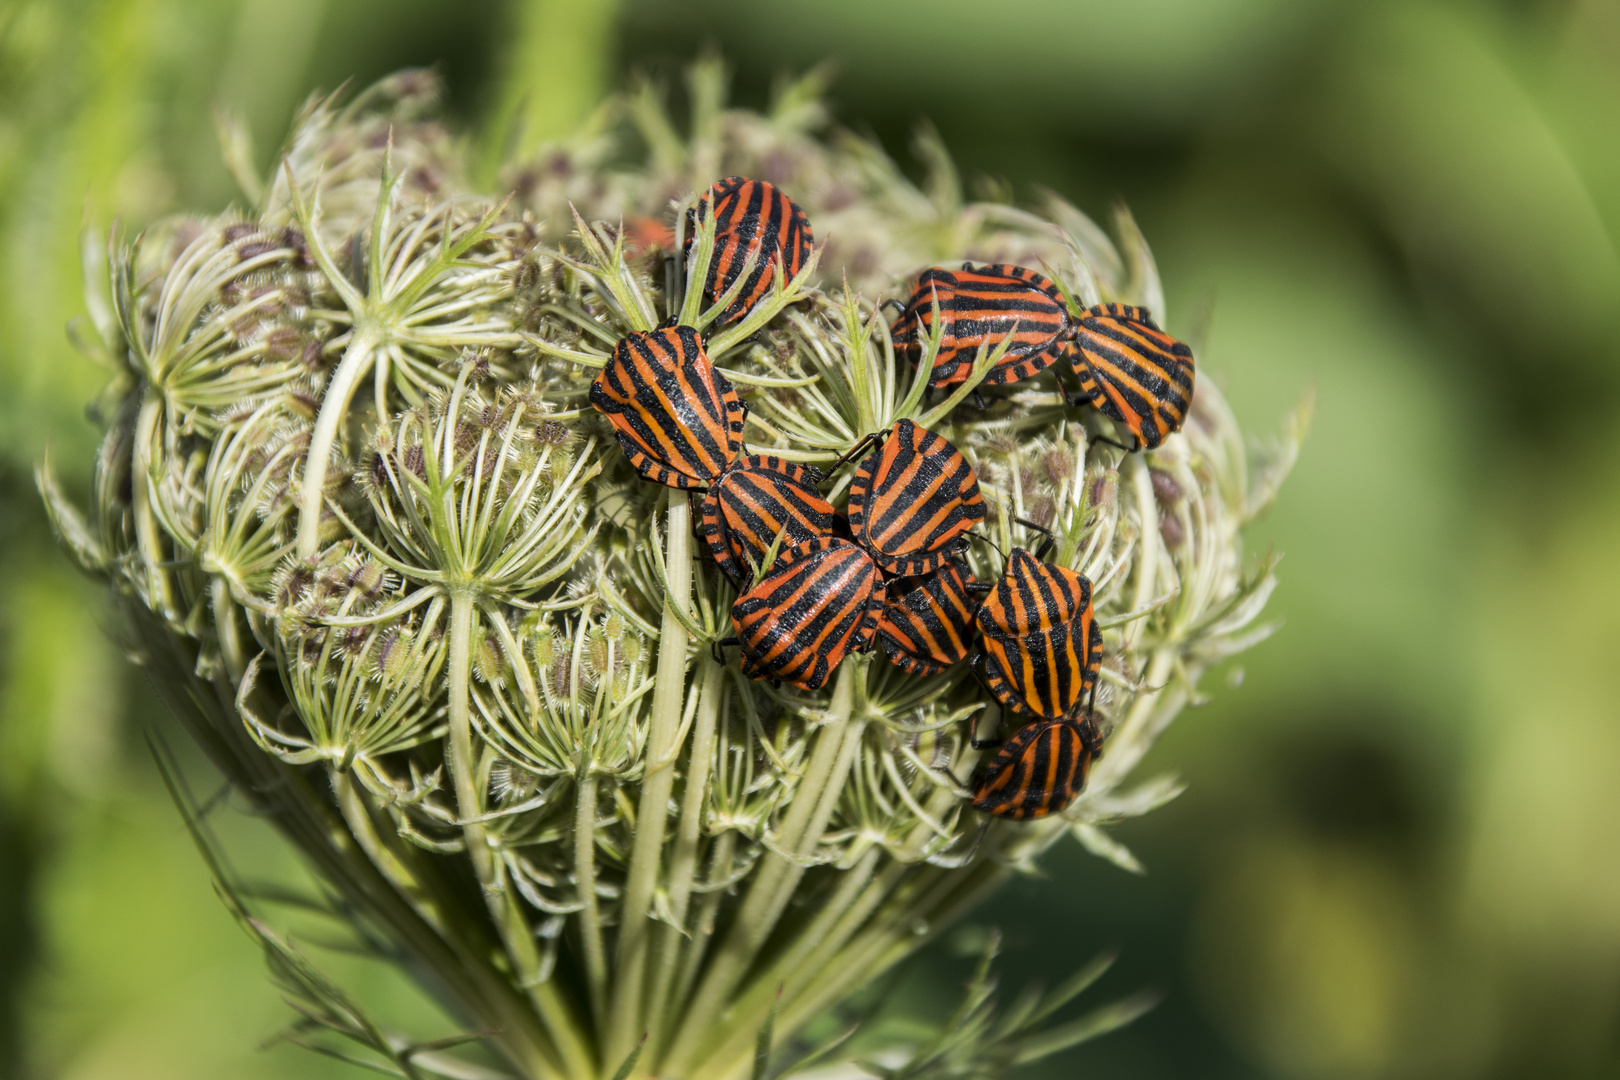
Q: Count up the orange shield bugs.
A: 10